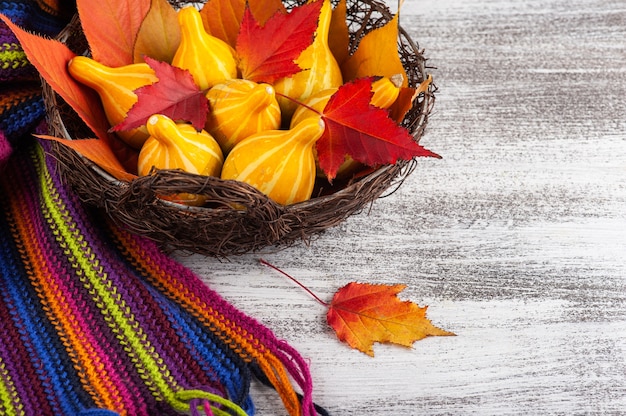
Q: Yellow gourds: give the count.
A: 7